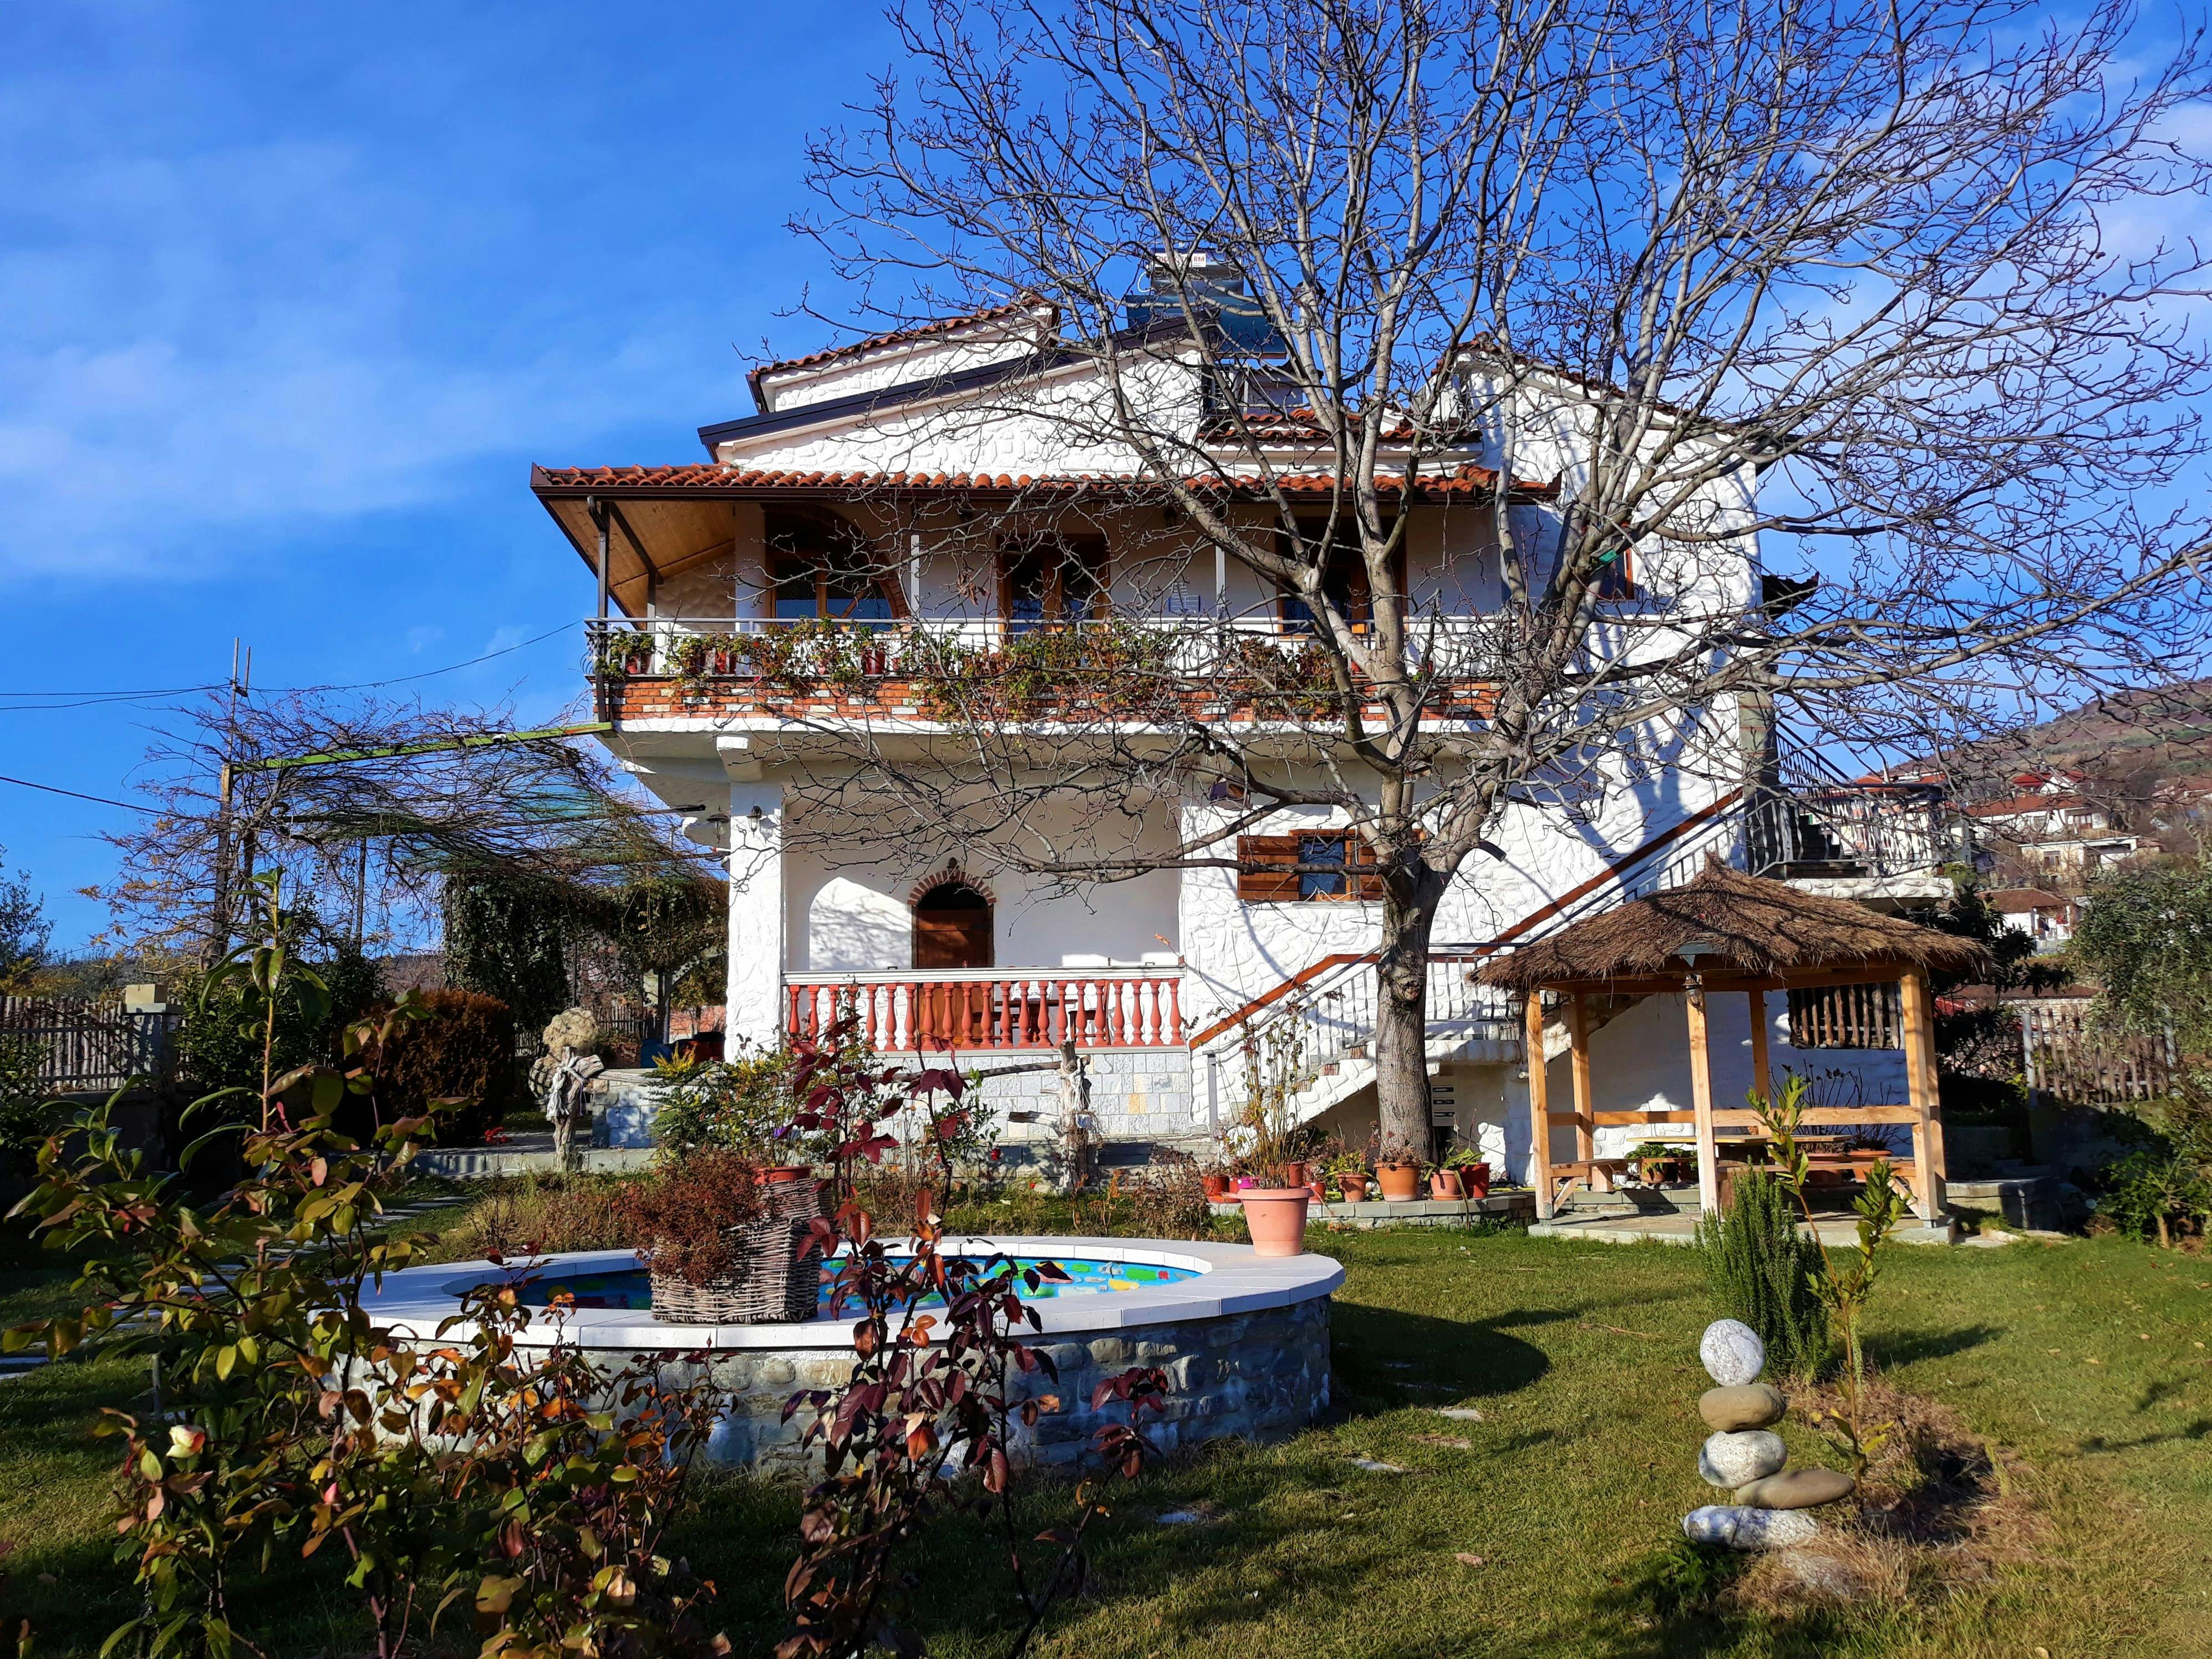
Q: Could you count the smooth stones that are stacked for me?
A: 5